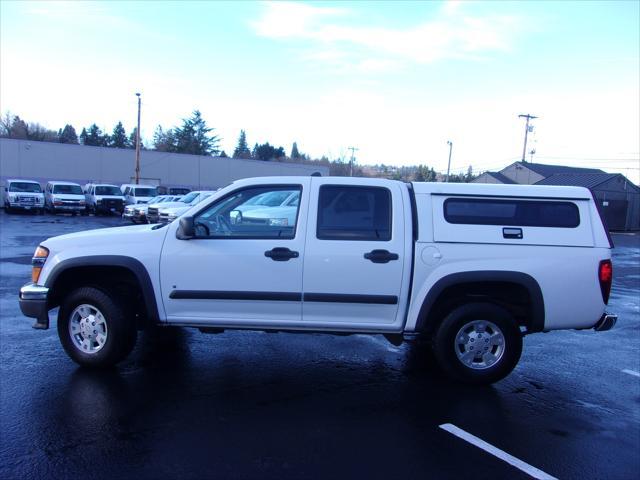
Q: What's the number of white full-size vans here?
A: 4